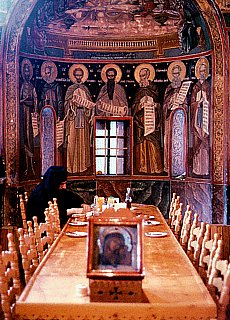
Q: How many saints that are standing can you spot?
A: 7